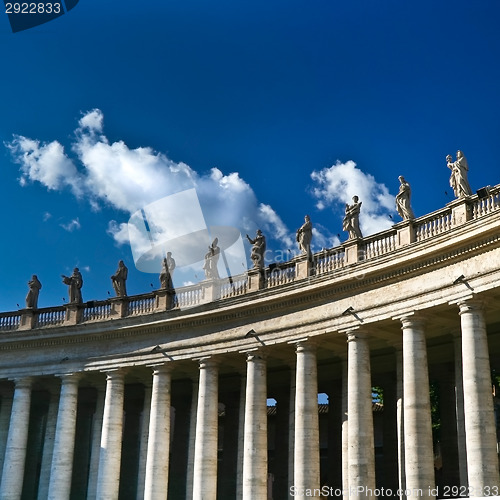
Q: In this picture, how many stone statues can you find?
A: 10